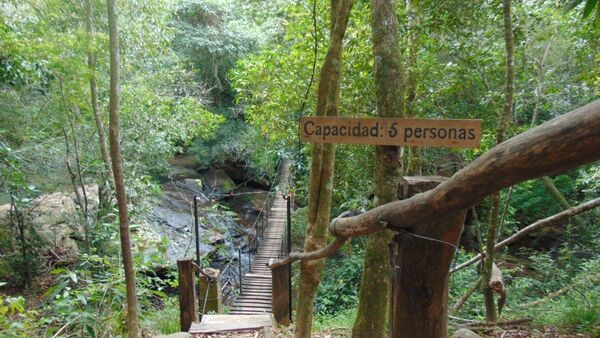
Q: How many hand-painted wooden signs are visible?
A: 1